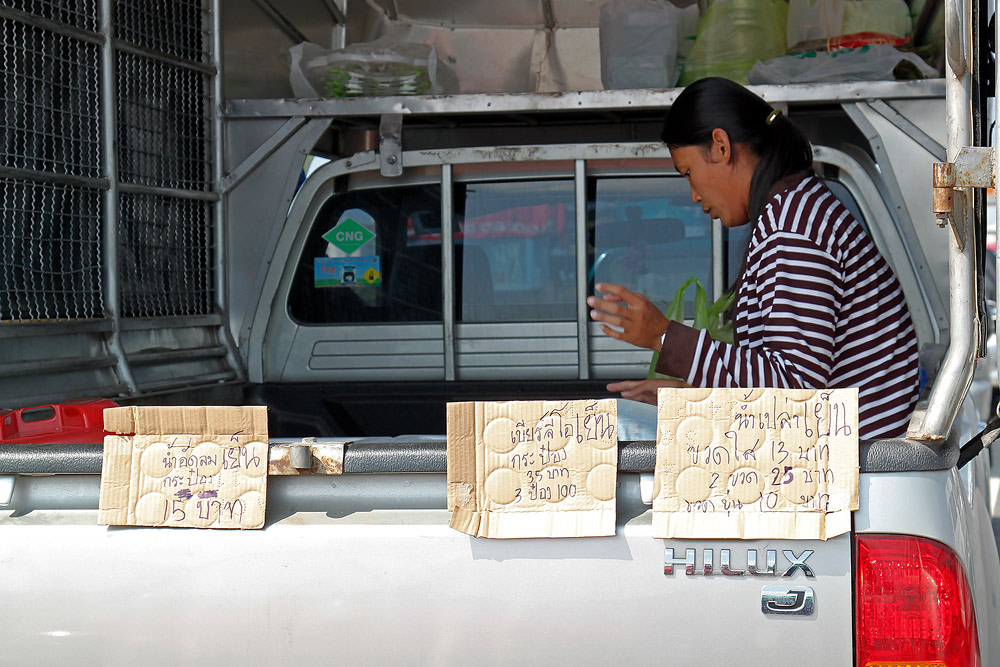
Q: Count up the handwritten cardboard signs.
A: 3